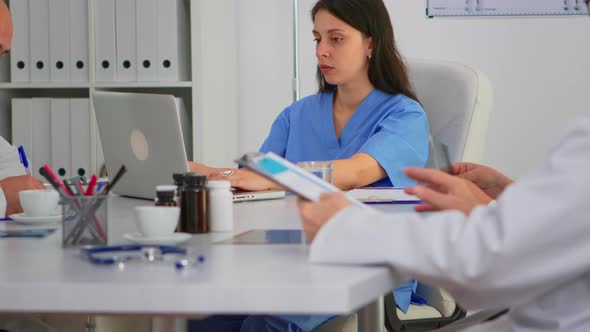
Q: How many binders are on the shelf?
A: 12